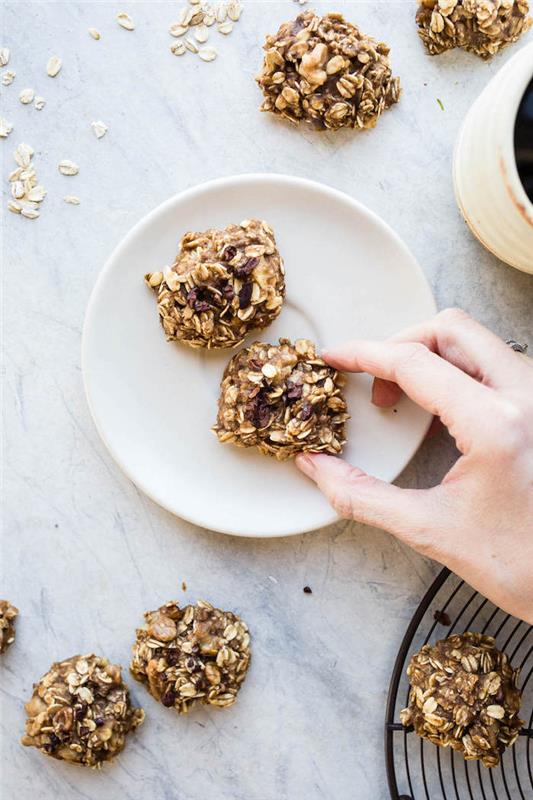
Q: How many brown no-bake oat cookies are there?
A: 8